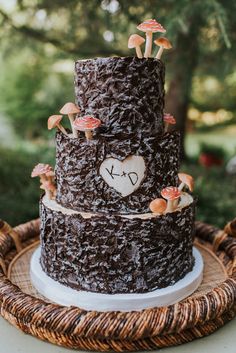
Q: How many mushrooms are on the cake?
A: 13